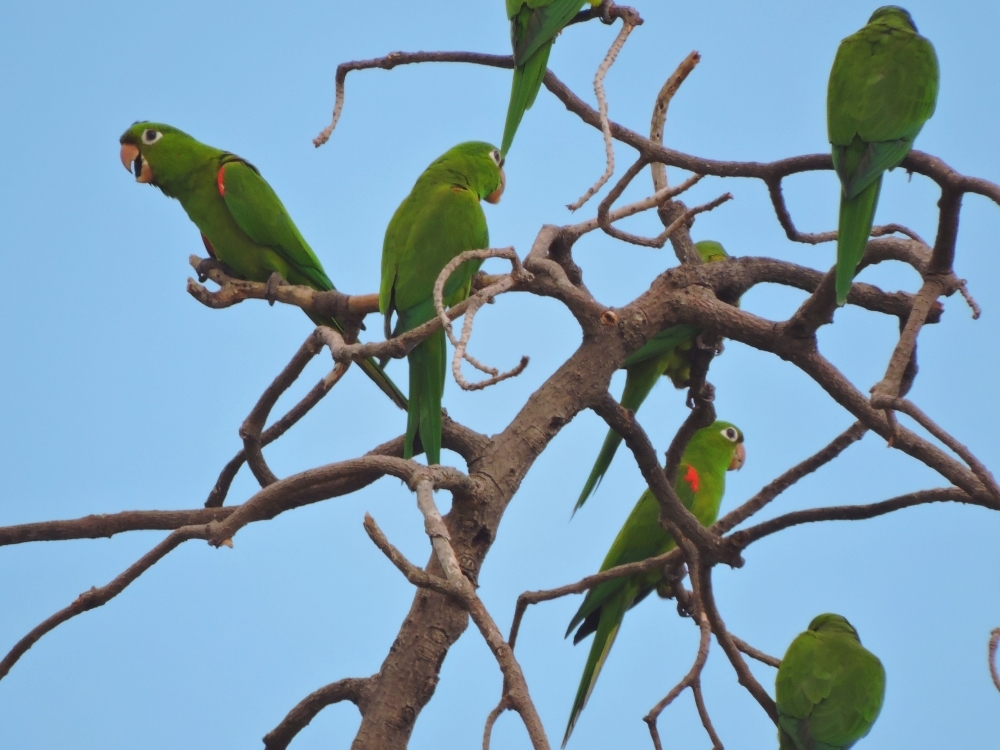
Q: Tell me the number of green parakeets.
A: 7